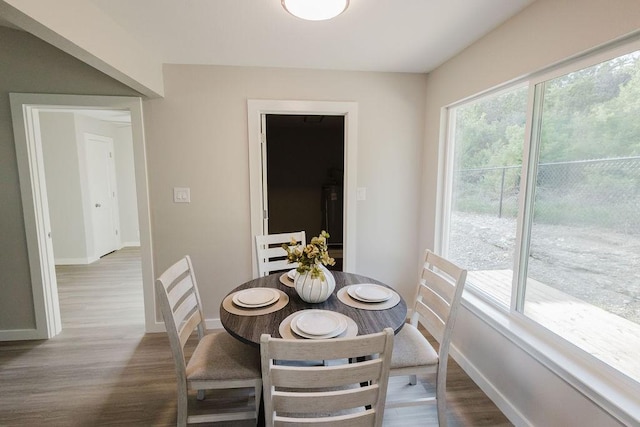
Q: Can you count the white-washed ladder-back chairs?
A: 4